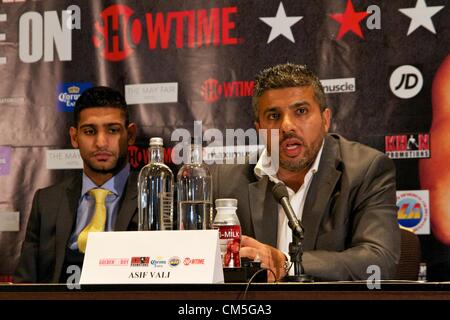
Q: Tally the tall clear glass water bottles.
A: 2